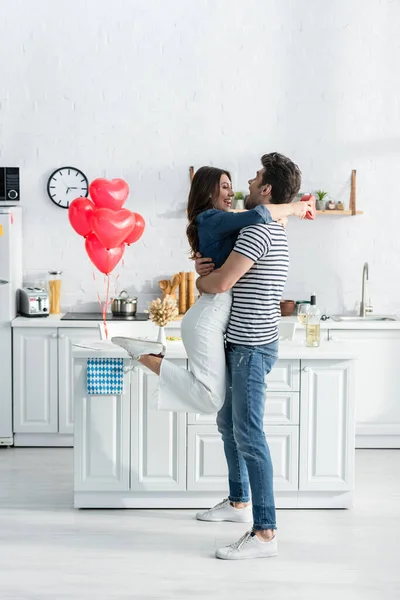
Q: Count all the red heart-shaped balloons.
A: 5